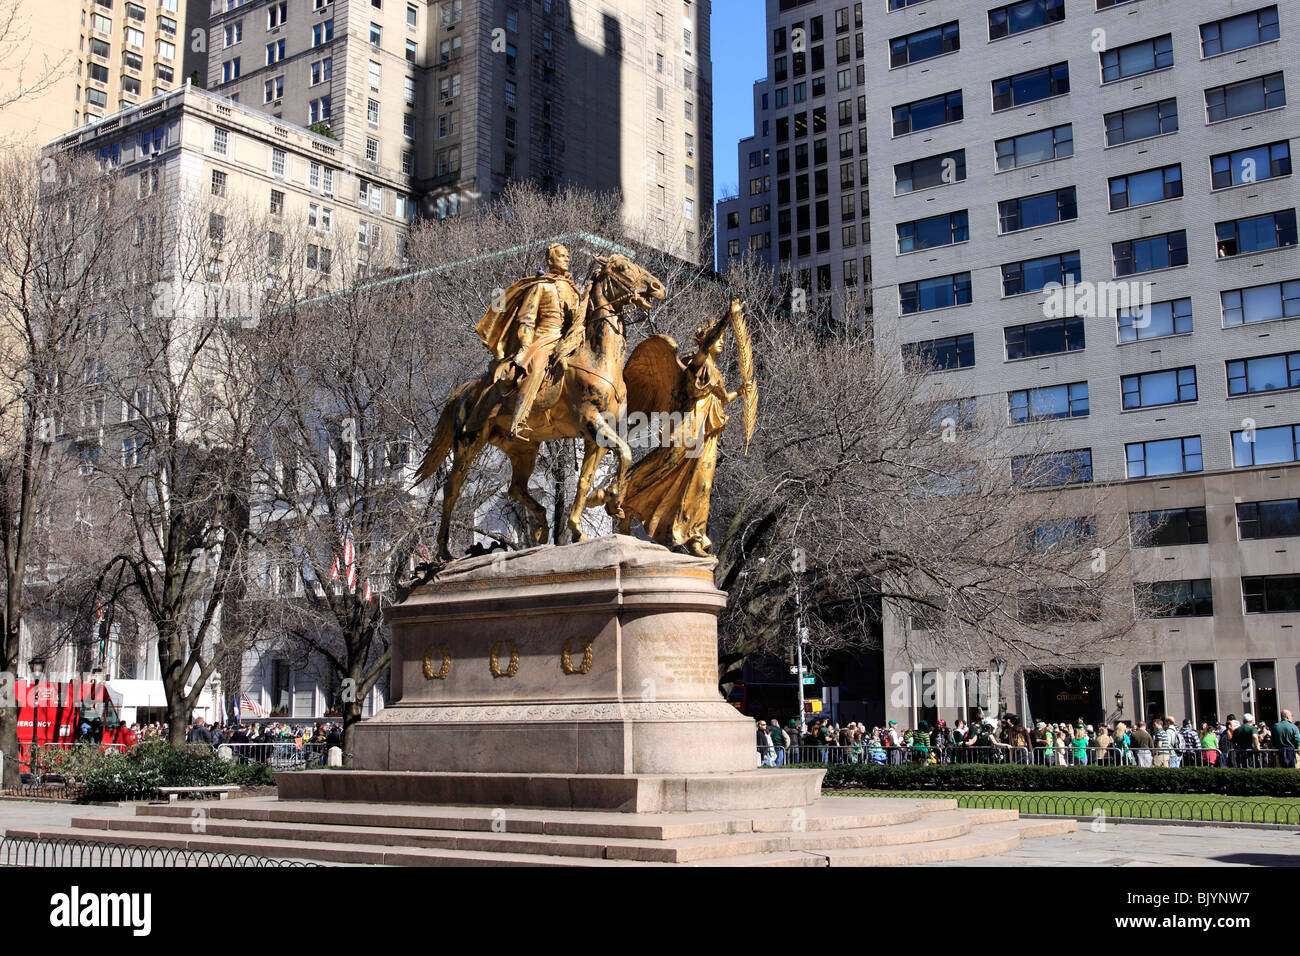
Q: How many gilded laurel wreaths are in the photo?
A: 3